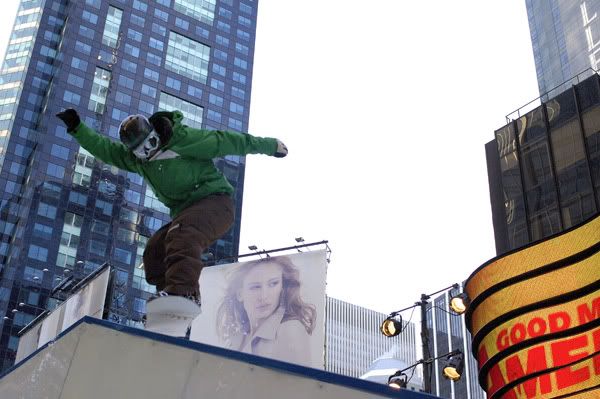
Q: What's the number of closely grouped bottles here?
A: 0